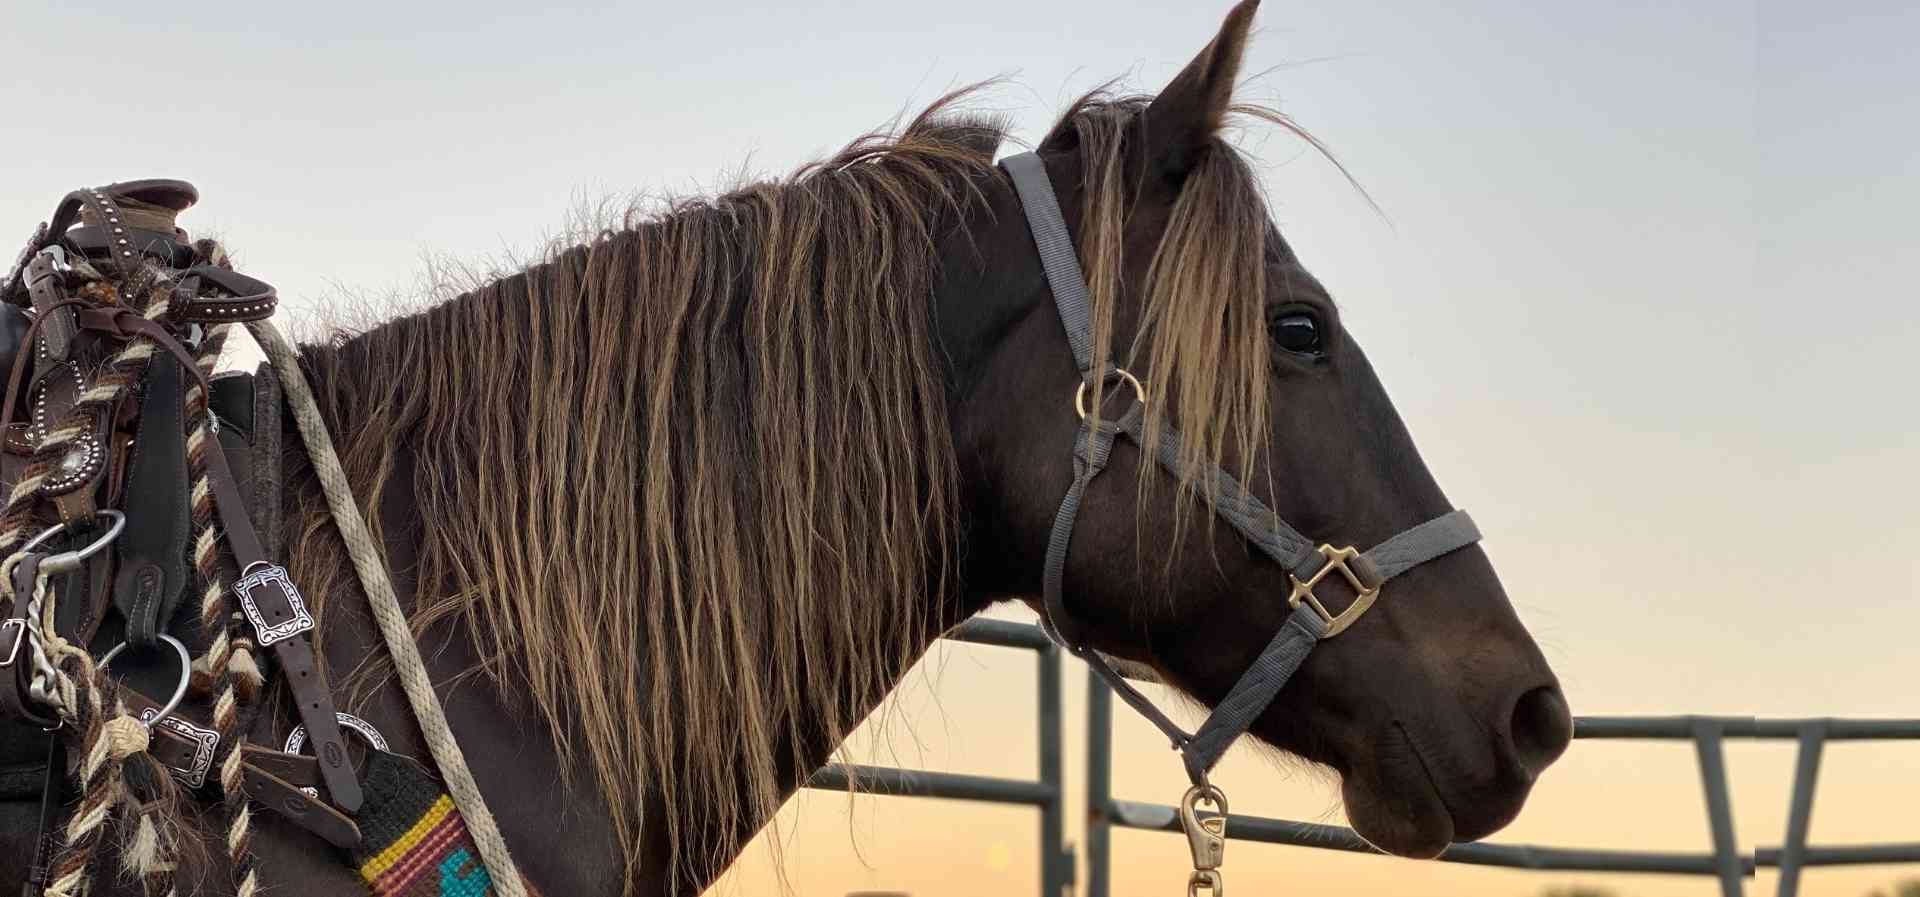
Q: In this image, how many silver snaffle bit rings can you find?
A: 2